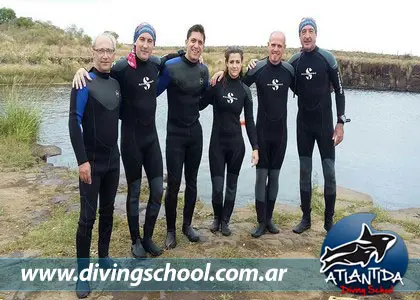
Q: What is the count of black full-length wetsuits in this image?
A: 6